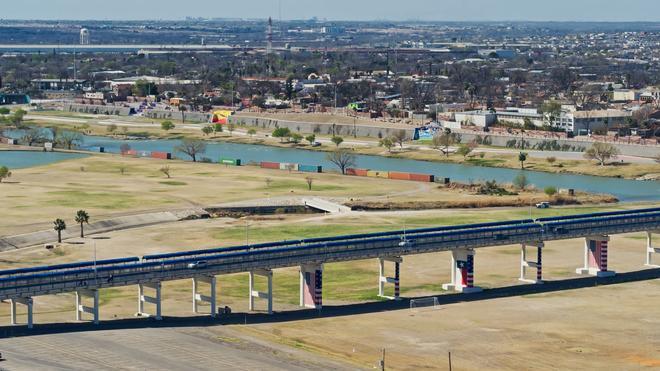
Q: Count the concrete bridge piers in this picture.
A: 11